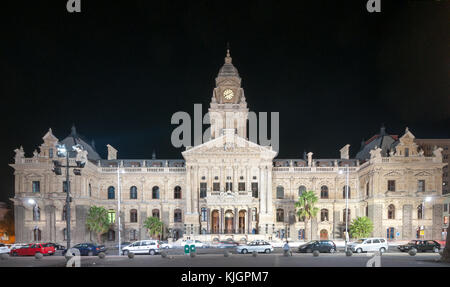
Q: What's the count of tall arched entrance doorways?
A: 3